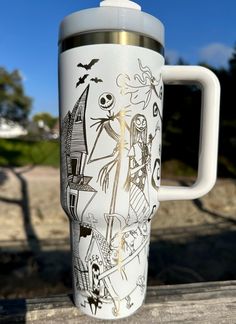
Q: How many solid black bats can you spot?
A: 3